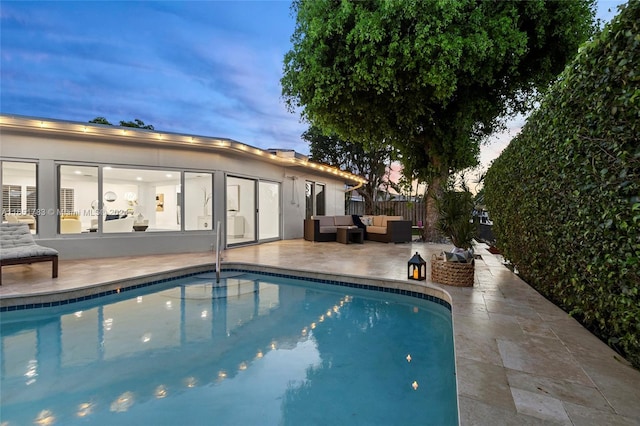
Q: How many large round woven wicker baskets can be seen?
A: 1